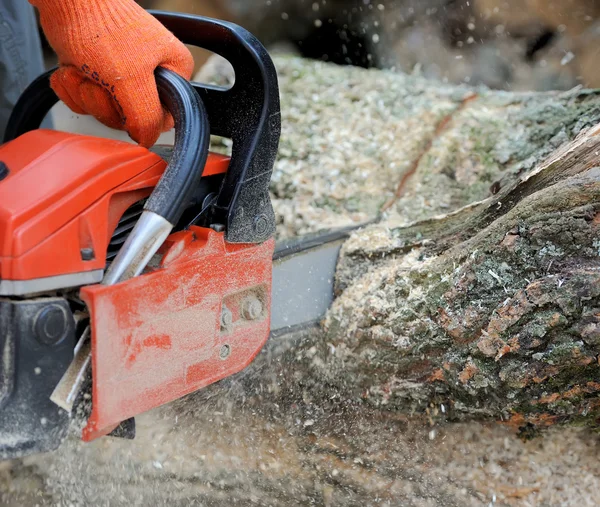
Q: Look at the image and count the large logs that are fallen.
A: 1